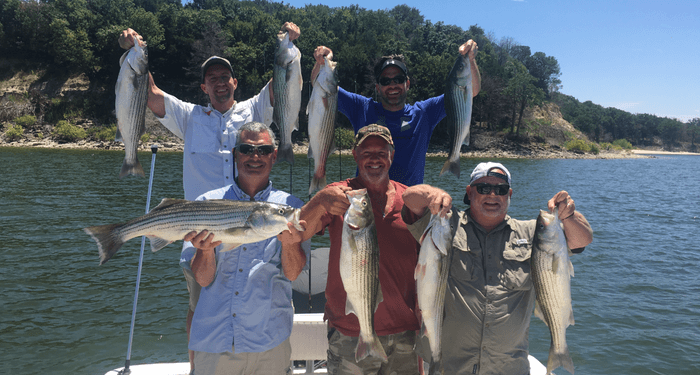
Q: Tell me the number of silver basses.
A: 8